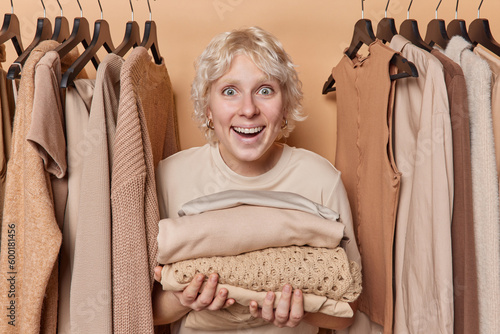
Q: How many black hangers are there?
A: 13